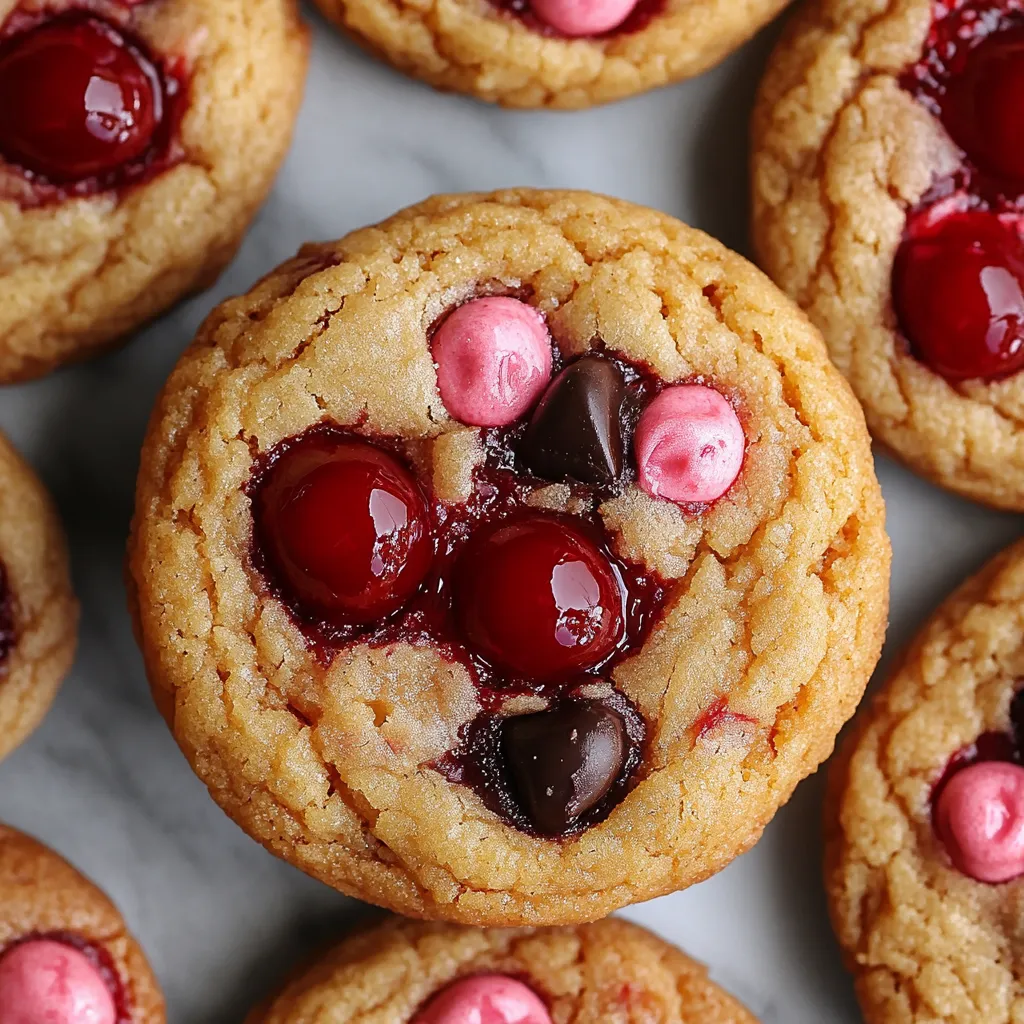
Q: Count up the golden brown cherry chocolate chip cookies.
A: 8